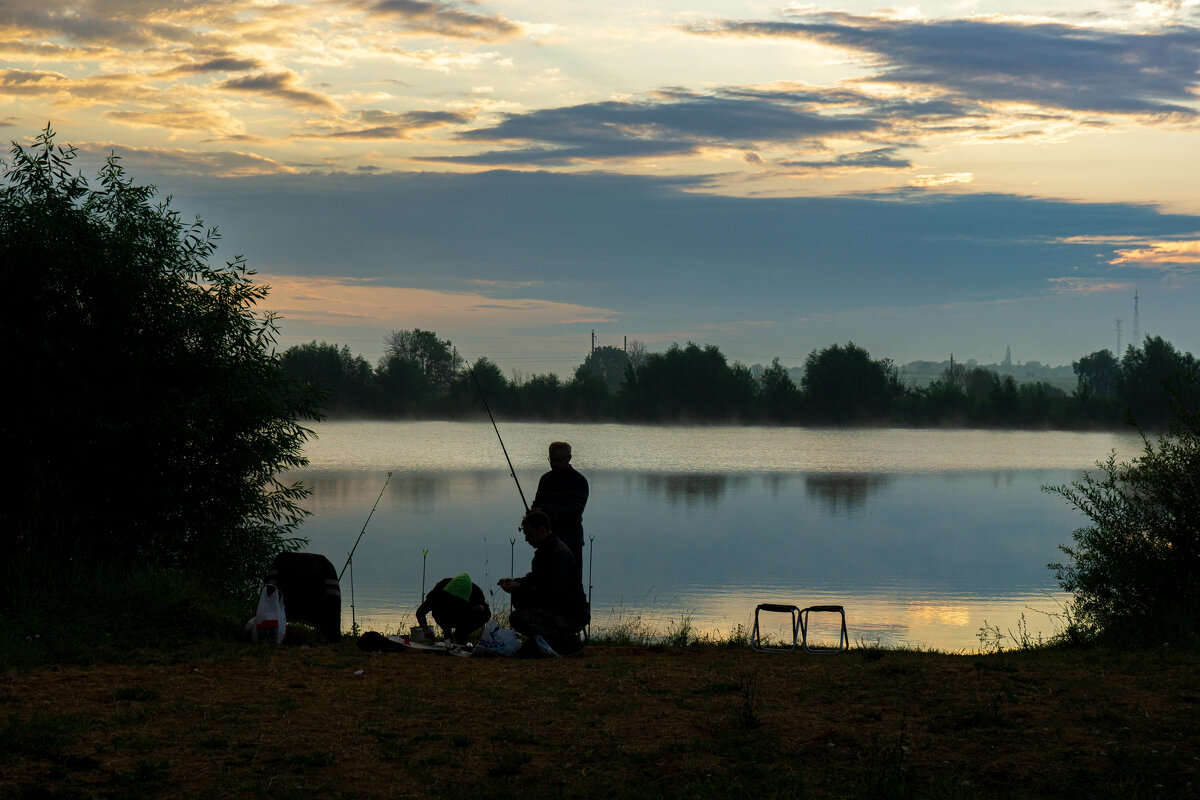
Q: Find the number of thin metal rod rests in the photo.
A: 4